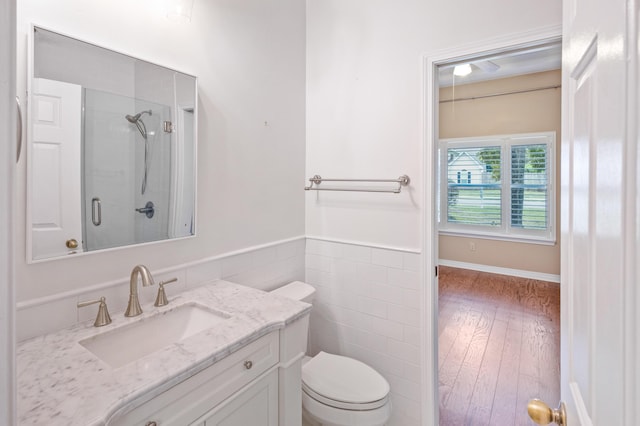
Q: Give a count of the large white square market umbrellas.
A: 0